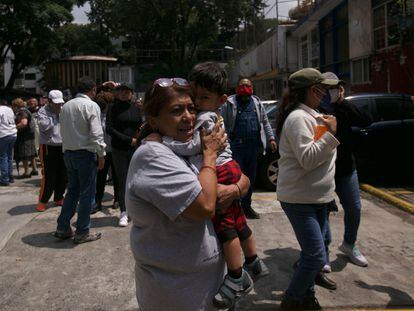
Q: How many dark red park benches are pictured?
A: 0